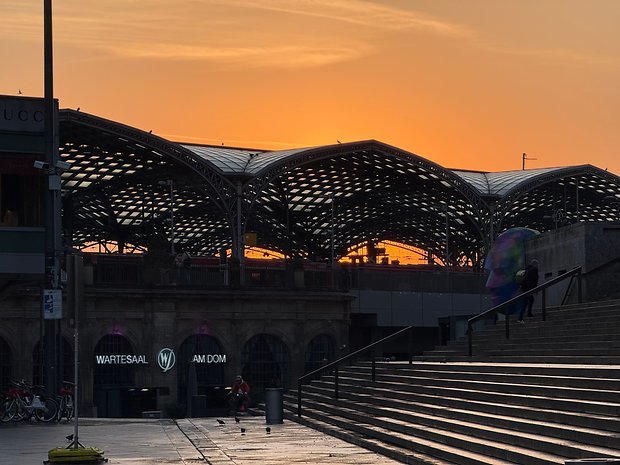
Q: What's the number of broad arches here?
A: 3